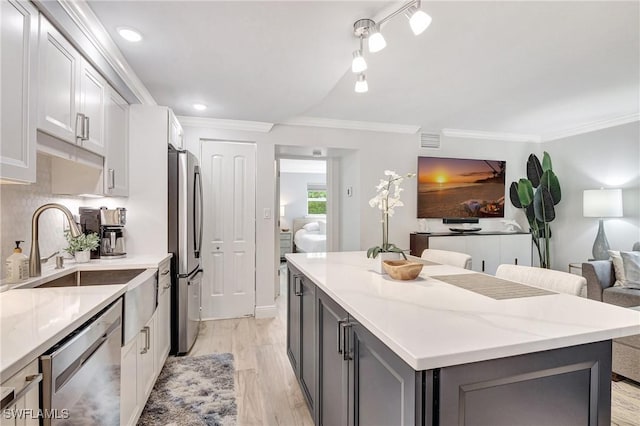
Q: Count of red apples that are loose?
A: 0